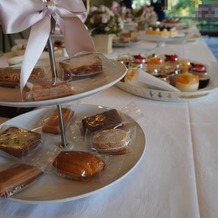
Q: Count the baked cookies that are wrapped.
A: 9